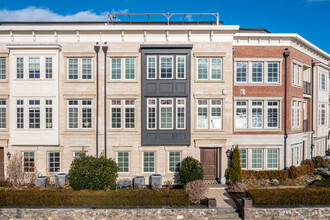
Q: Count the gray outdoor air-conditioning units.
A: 4